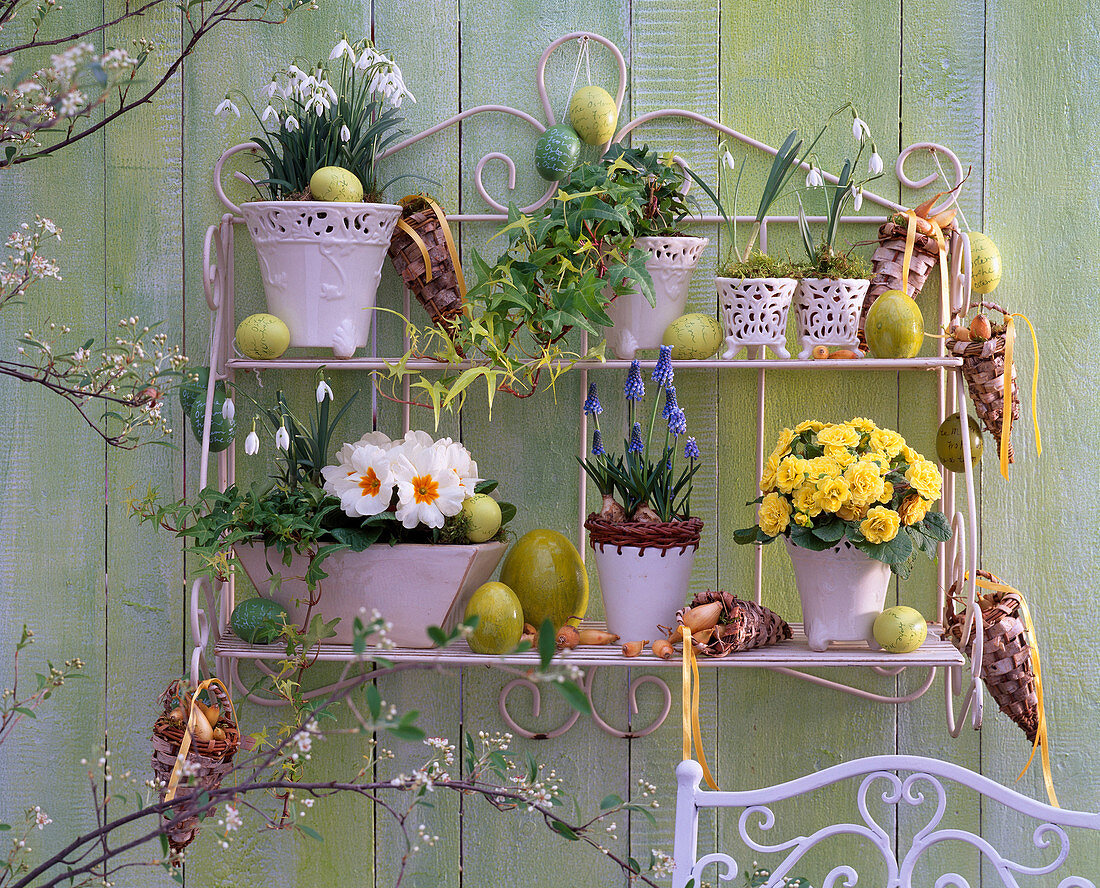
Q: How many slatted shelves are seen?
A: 2